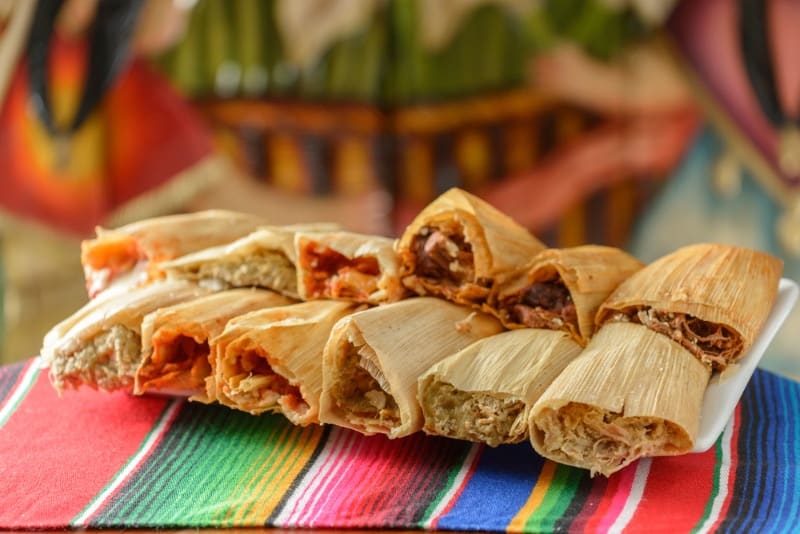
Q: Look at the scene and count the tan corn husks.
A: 12